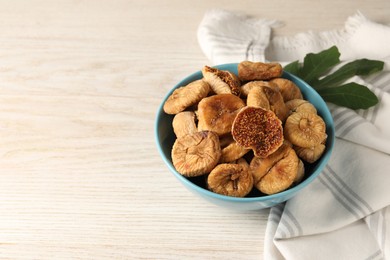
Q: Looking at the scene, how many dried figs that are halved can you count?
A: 2